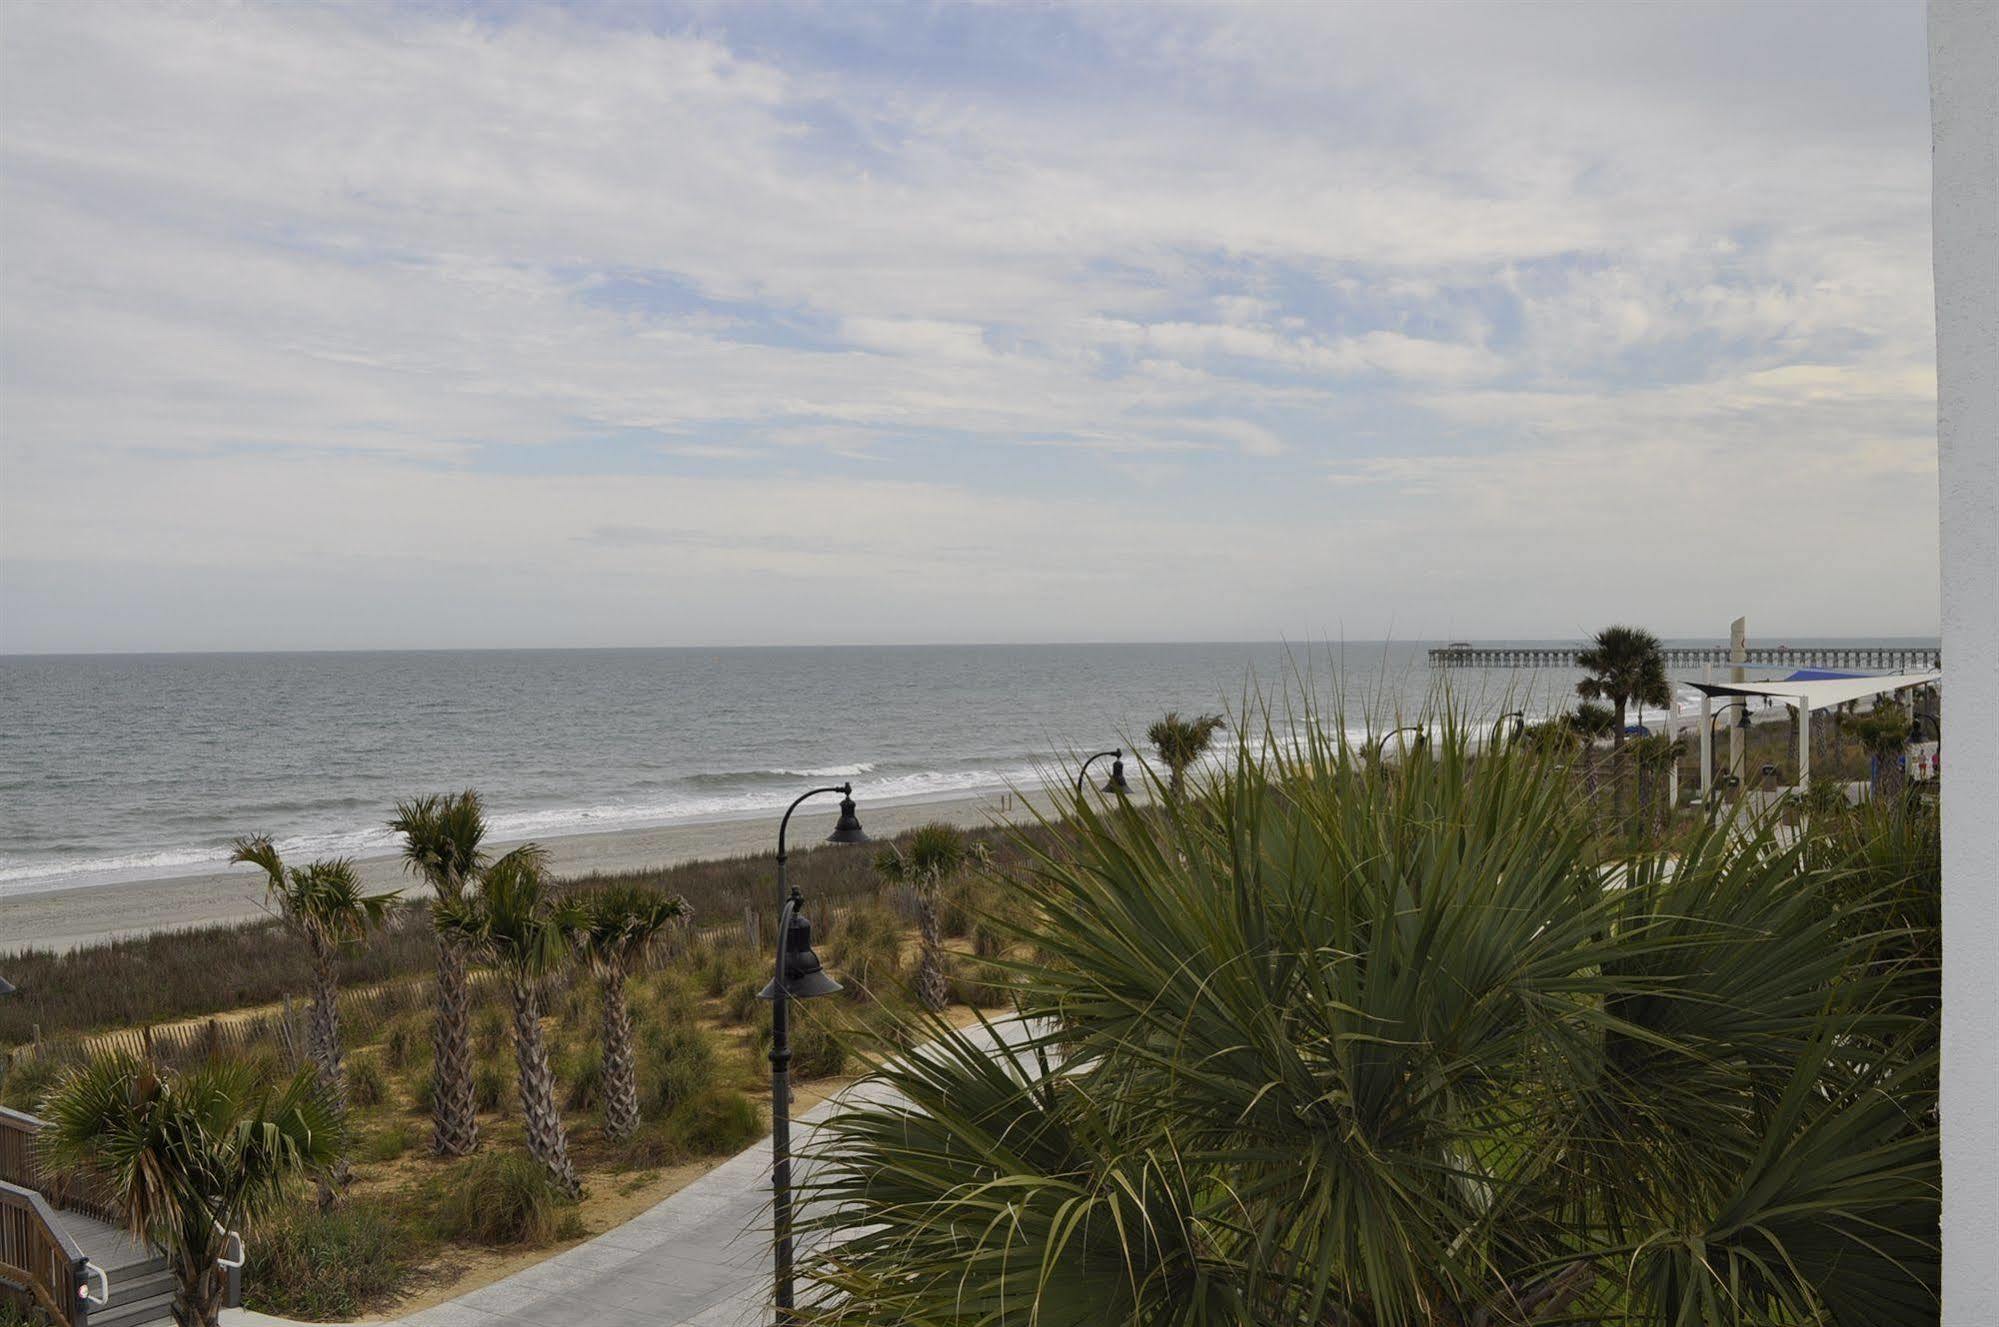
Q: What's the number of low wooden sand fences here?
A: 1